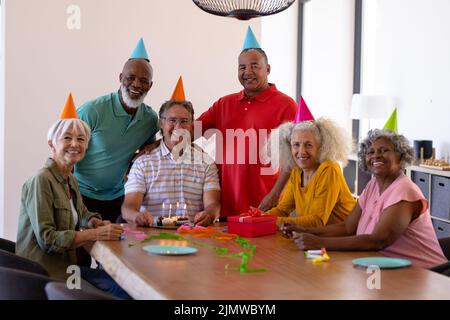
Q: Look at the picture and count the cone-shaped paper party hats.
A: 6